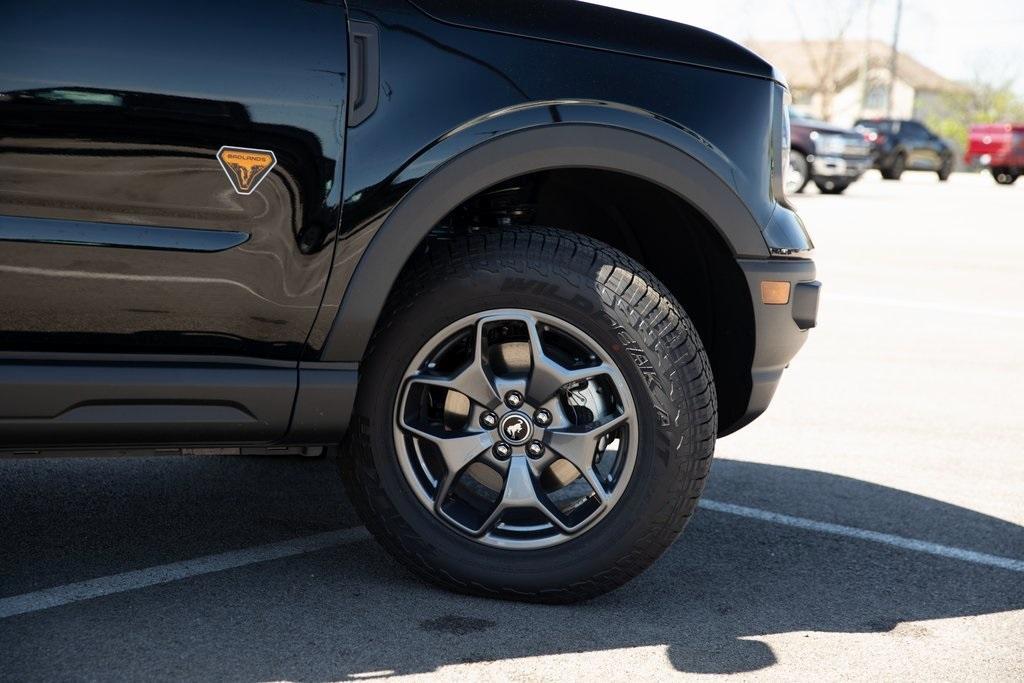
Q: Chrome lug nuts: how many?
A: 5